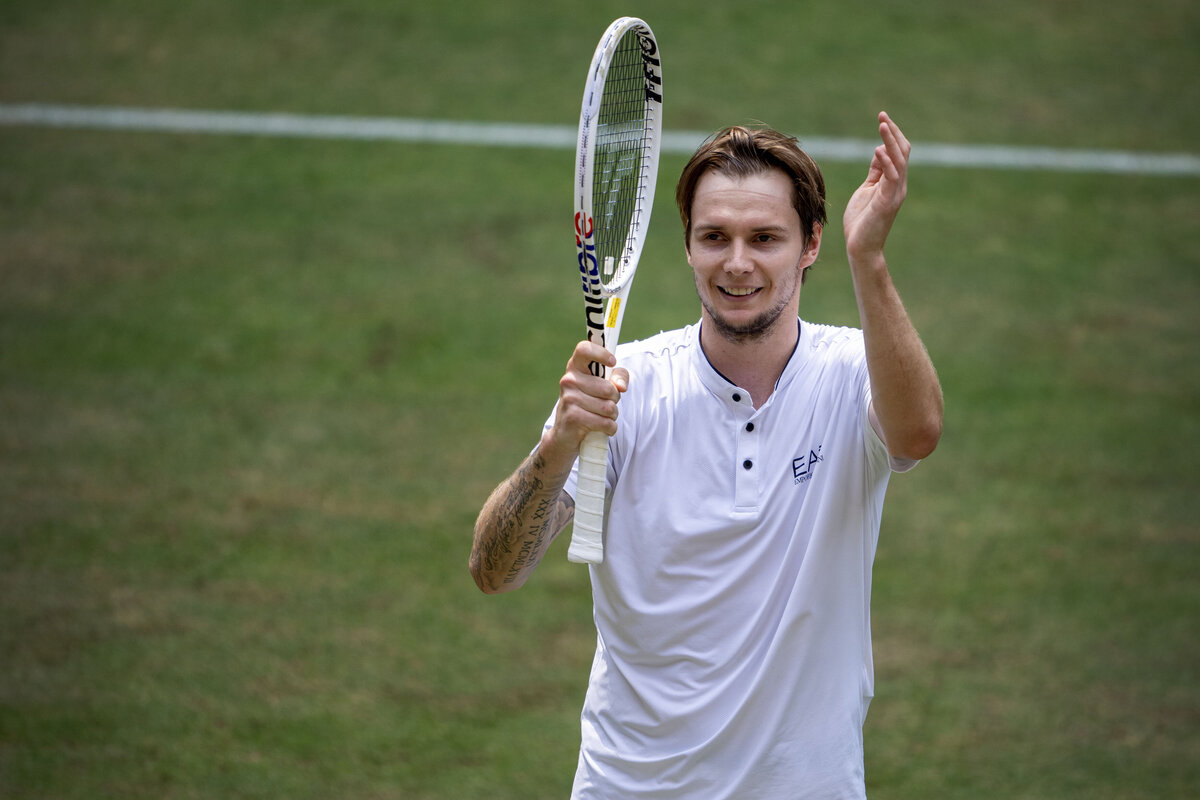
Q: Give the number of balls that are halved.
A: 0